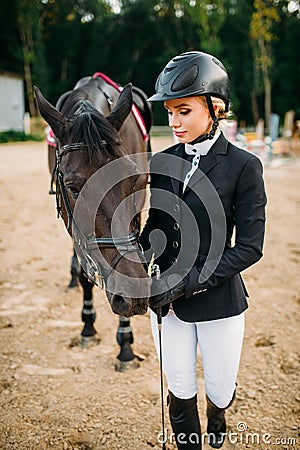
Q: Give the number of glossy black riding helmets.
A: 1